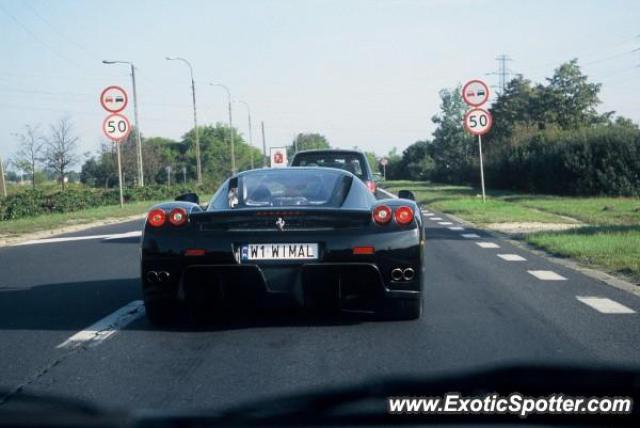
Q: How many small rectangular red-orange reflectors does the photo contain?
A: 2